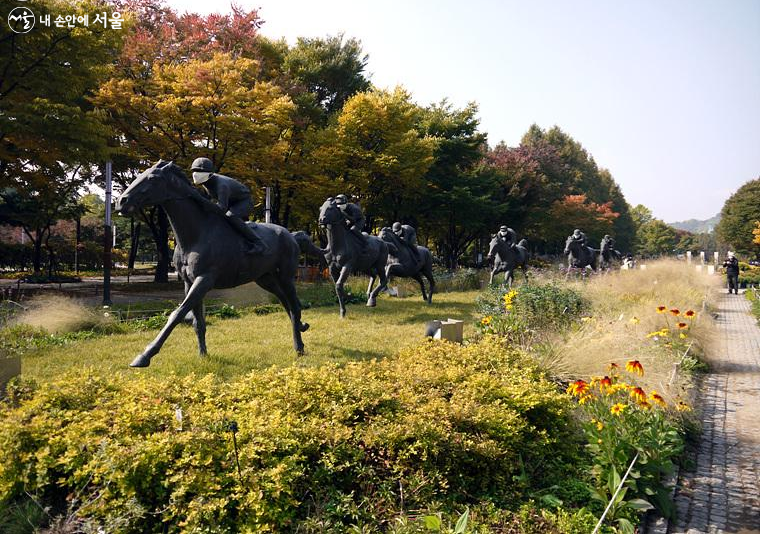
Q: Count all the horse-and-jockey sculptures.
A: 6